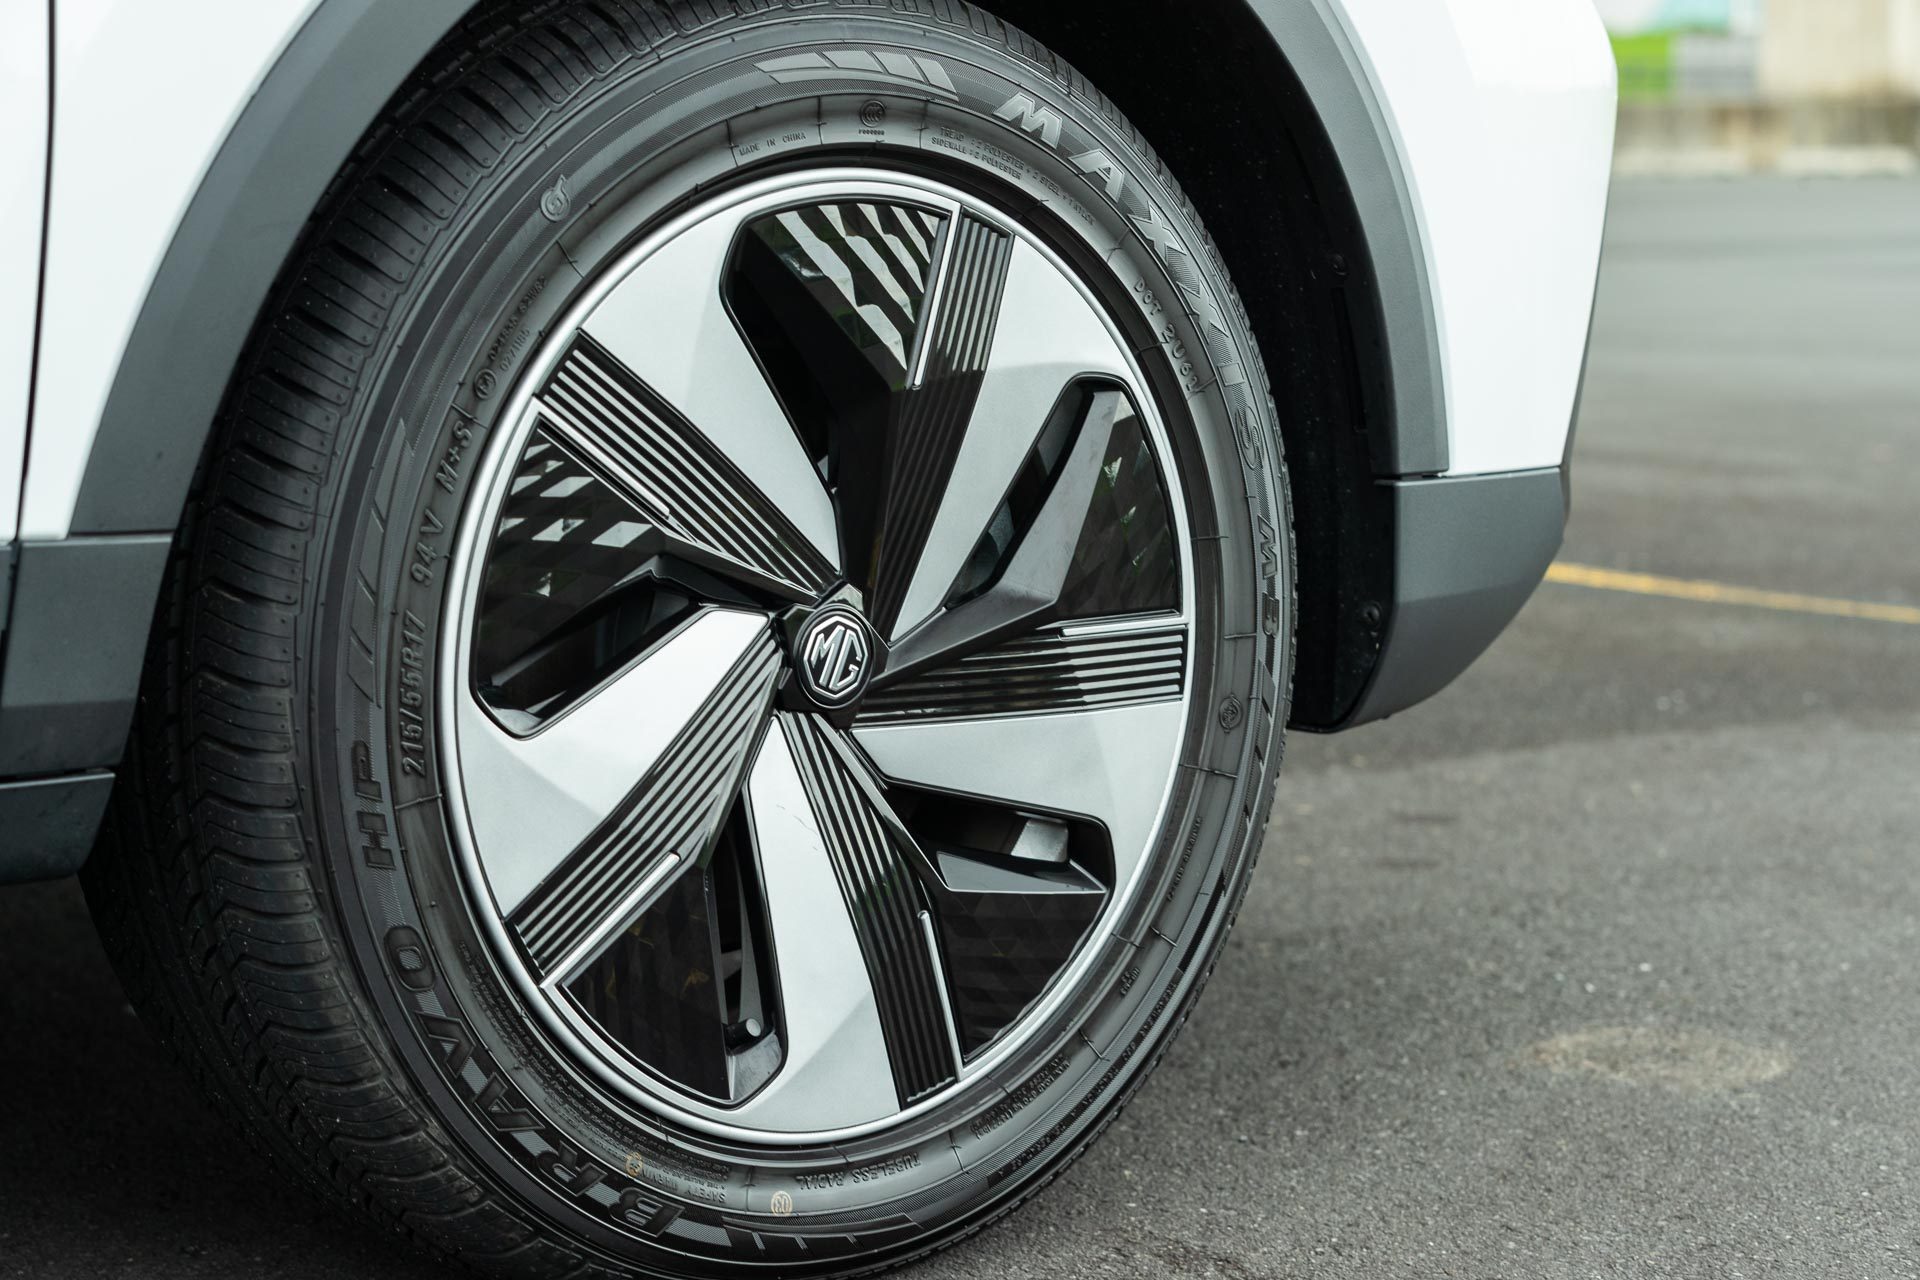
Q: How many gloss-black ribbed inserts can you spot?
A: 5